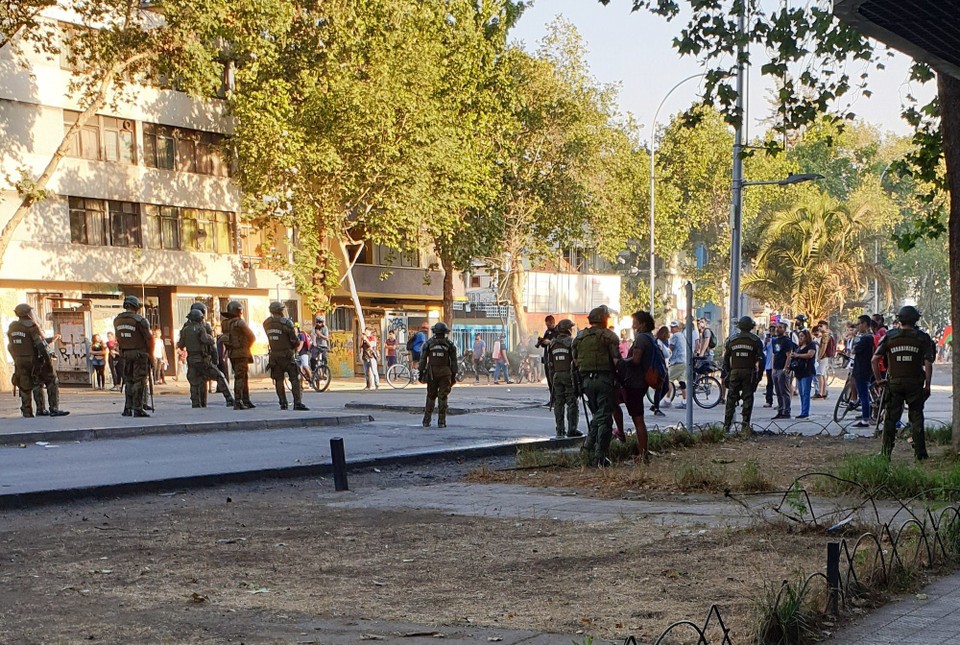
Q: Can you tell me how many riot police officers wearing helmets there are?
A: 11